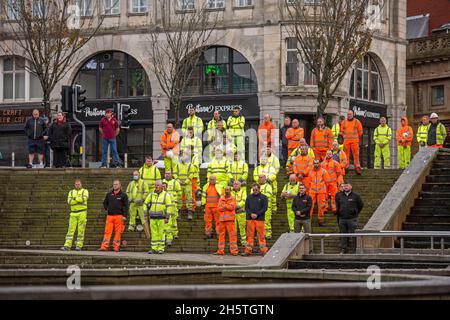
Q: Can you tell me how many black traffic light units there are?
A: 3